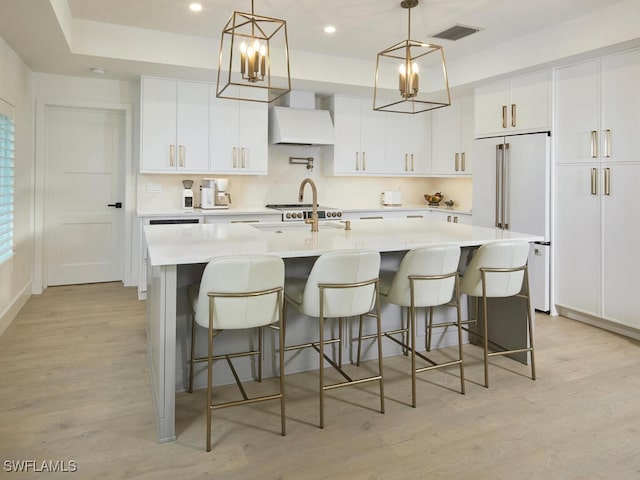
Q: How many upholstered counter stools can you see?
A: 4